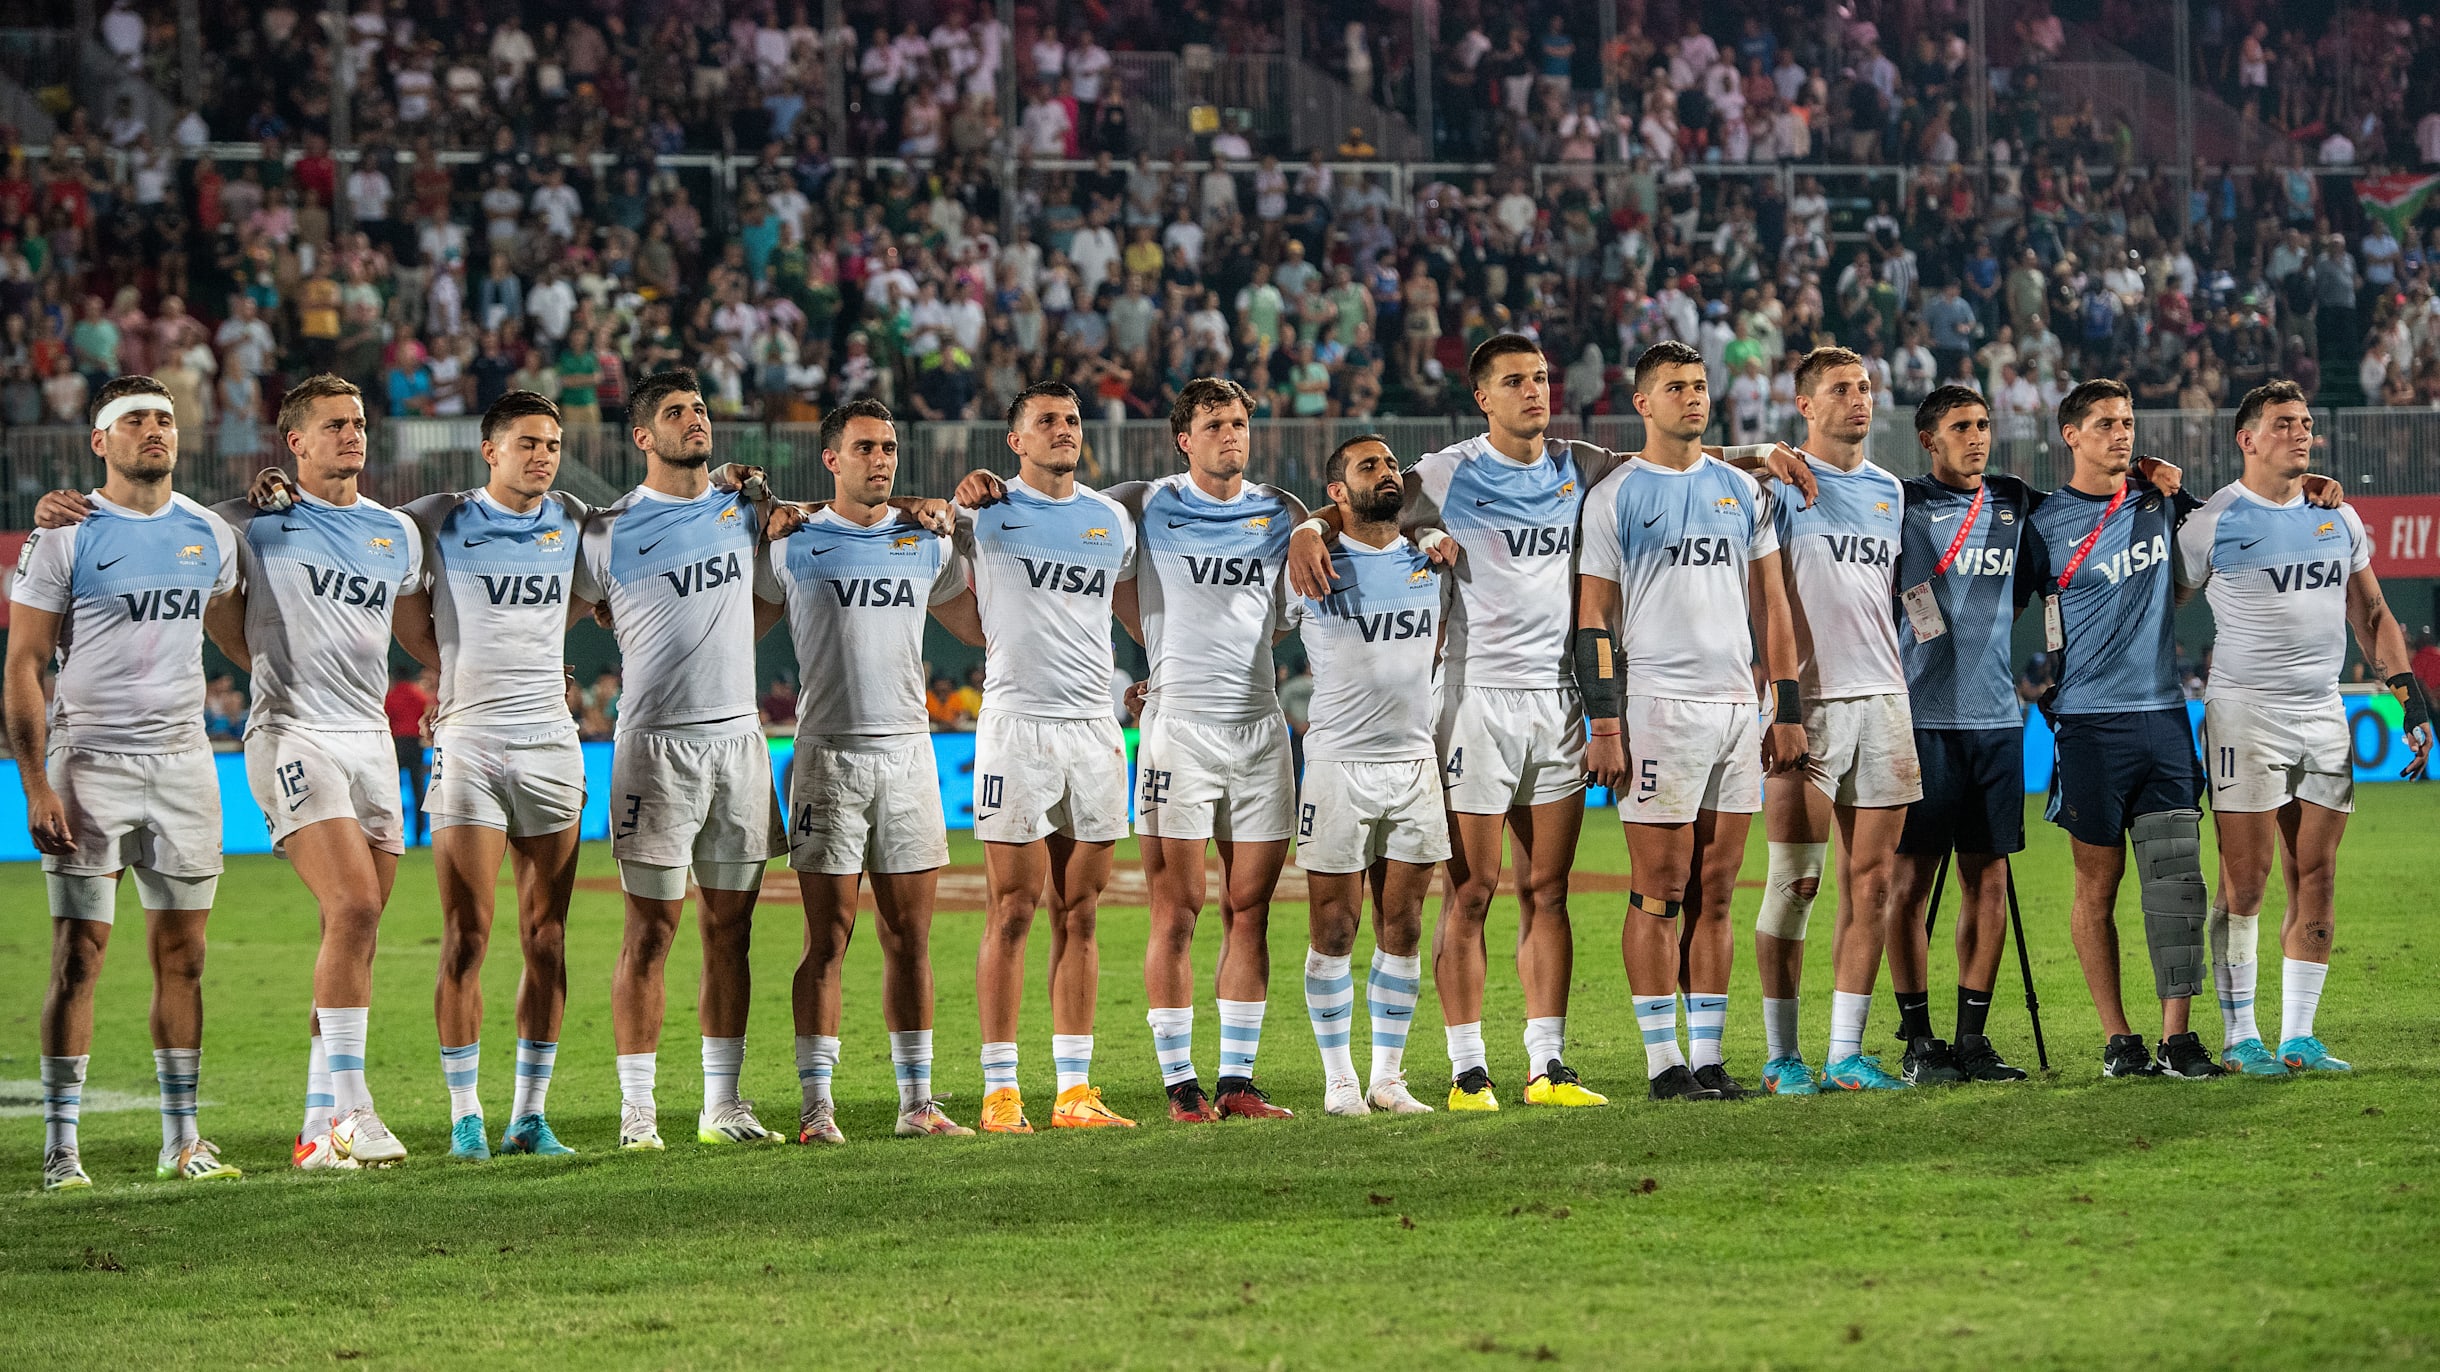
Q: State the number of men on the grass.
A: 14